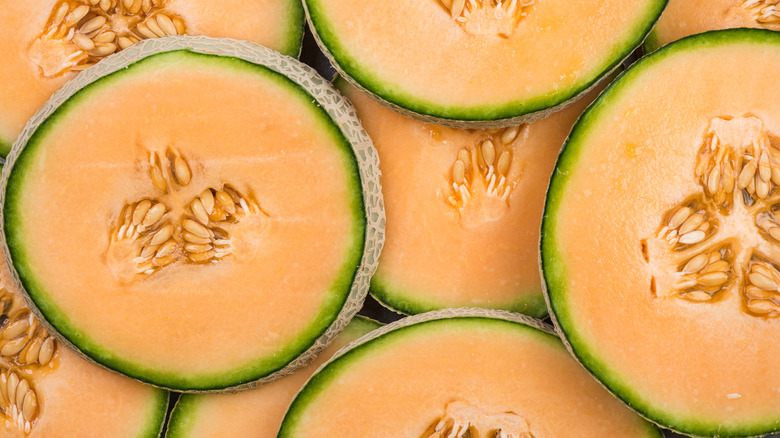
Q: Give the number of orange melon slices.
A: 9